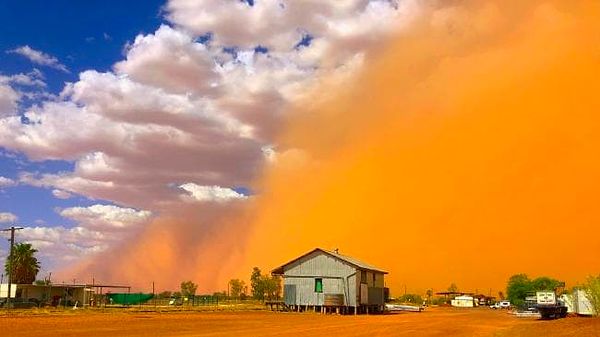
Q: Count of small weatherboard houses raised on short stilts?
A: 1